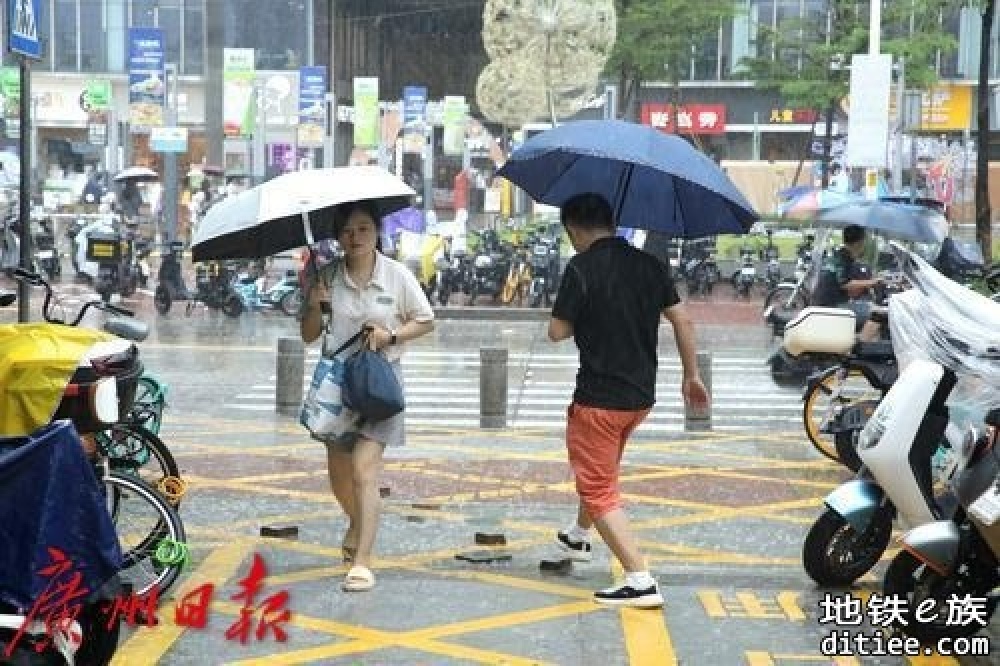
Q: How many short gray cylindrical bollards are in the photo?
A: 3